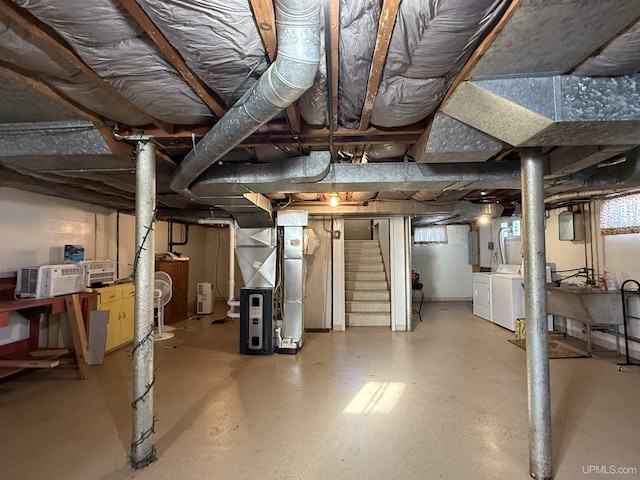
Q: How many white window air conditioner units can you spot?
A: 2